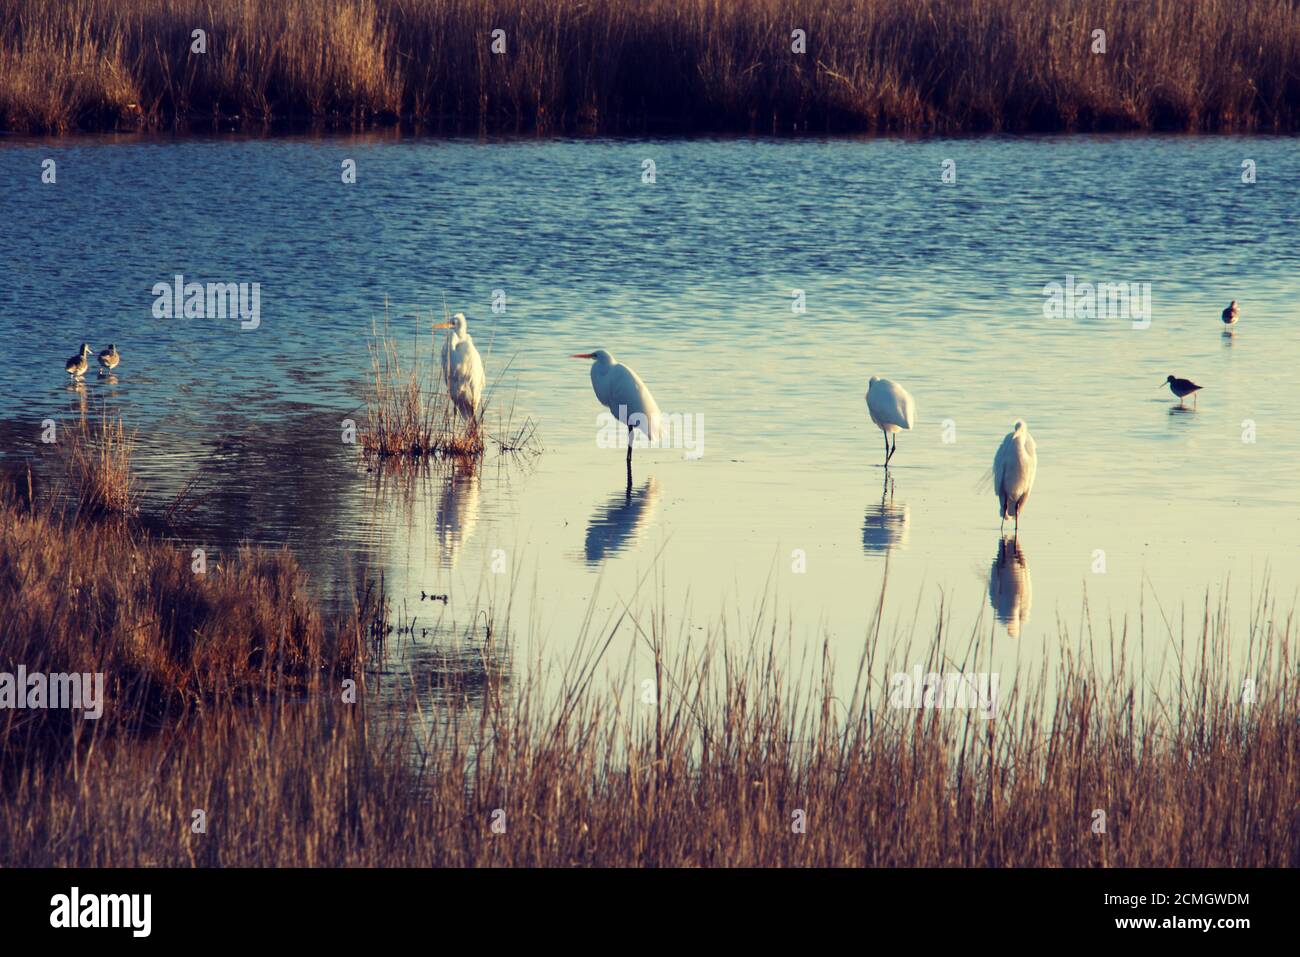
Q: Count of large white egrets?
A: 4